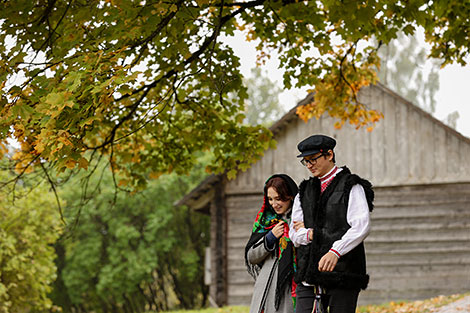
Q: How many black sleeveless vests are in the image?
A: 1